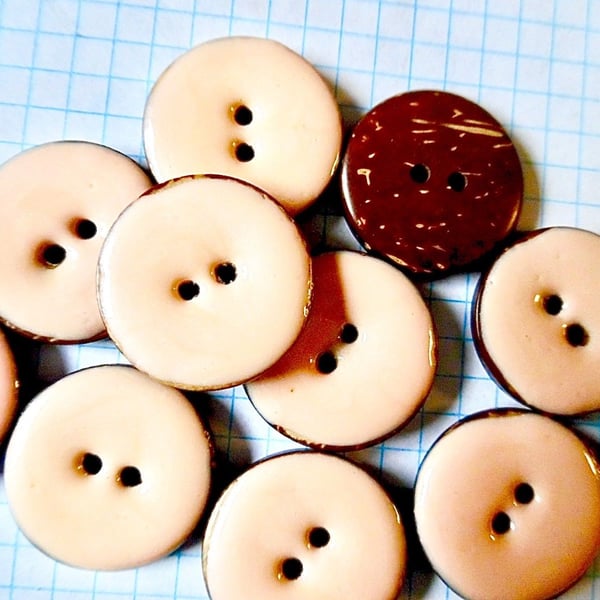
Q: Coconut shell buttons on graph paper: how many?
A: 10